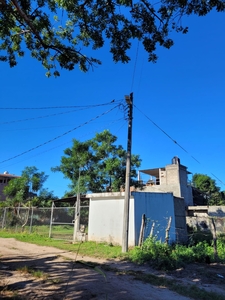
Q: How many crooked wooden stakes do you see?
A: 4